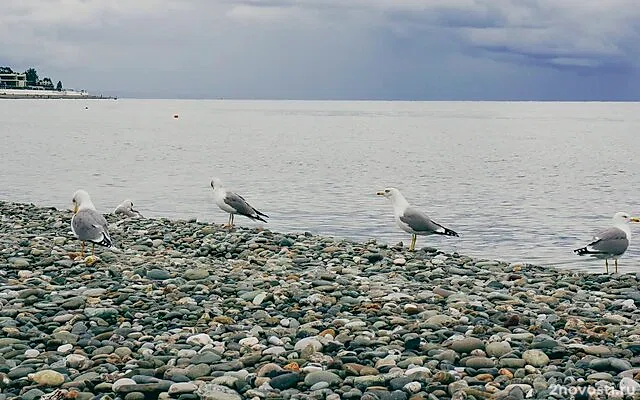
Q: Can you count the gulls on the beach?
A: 5